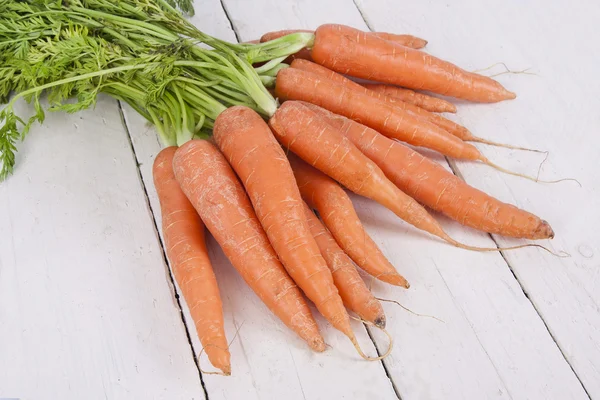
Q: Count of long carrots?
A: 12